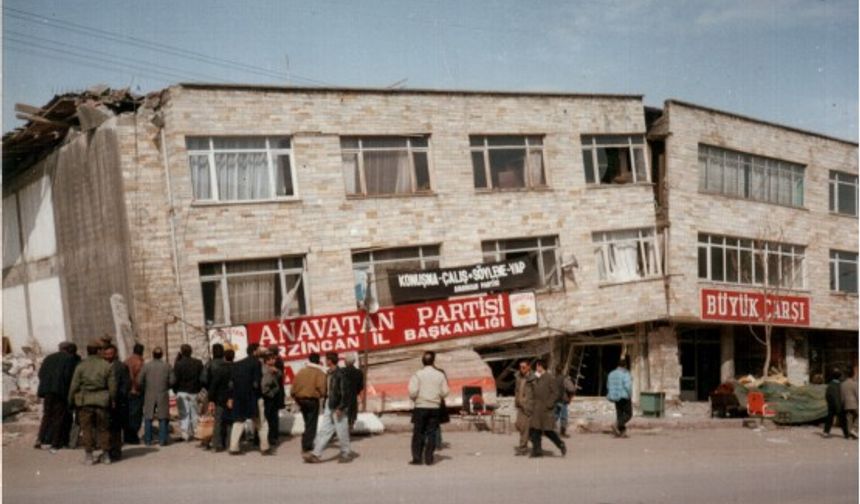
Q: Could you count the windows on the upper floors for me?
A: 12